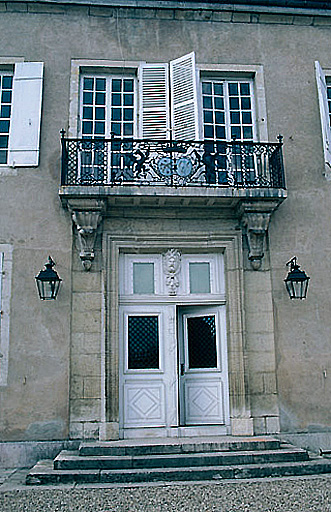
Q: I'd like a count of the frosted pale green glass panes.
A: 2